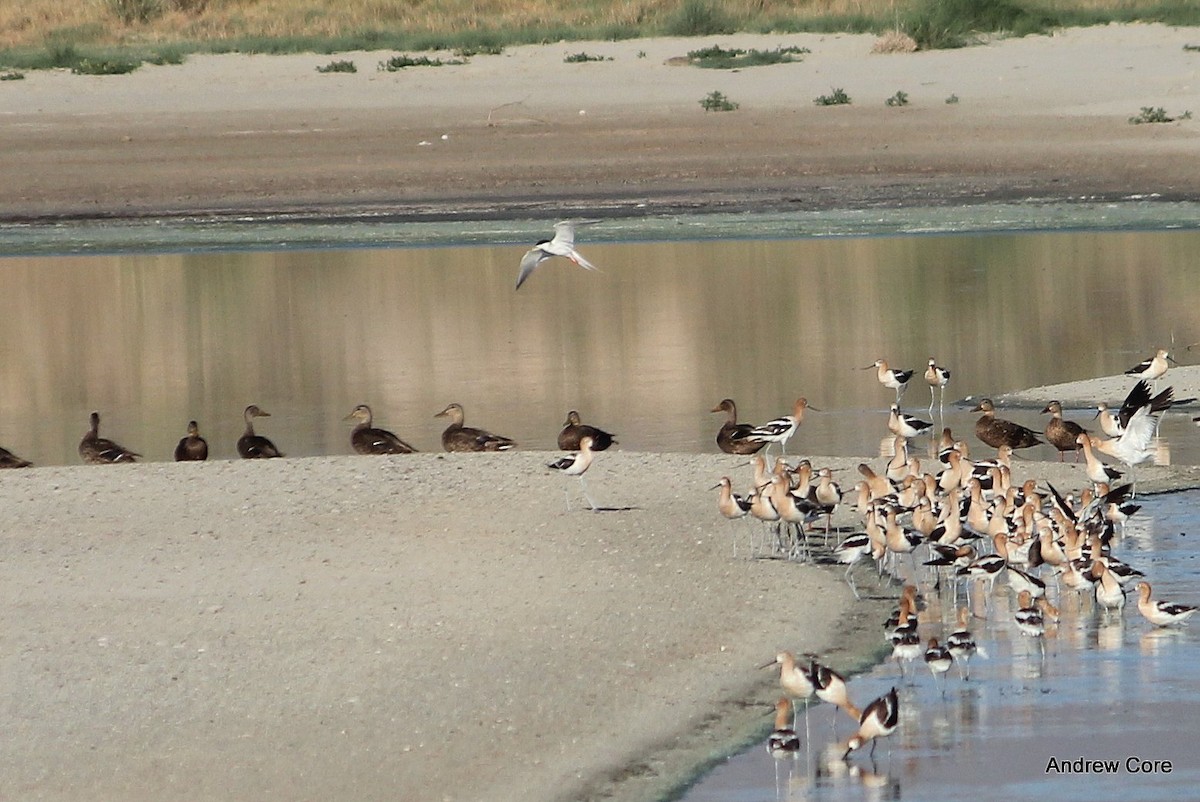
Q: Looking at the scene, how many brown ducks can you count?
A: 10